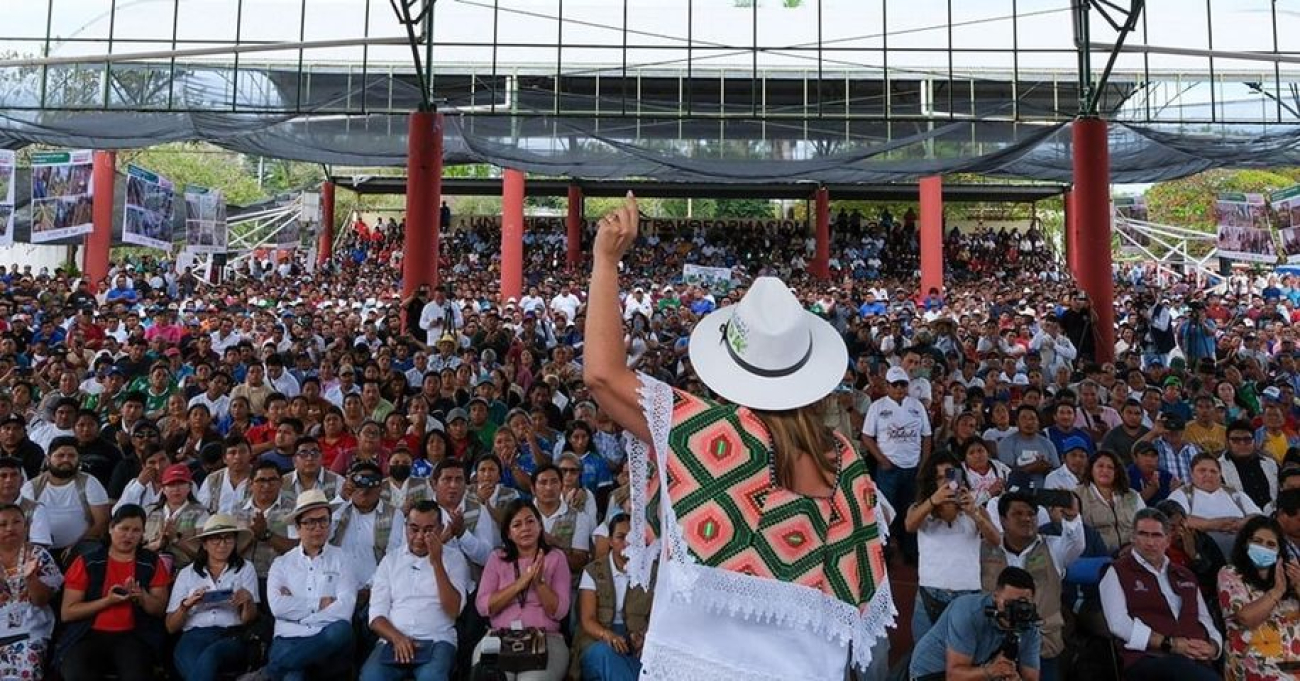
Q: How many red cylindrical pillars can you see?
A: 9